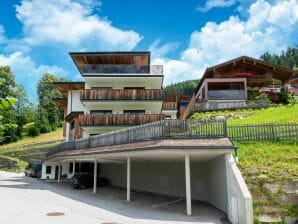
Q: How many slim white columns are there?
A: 5